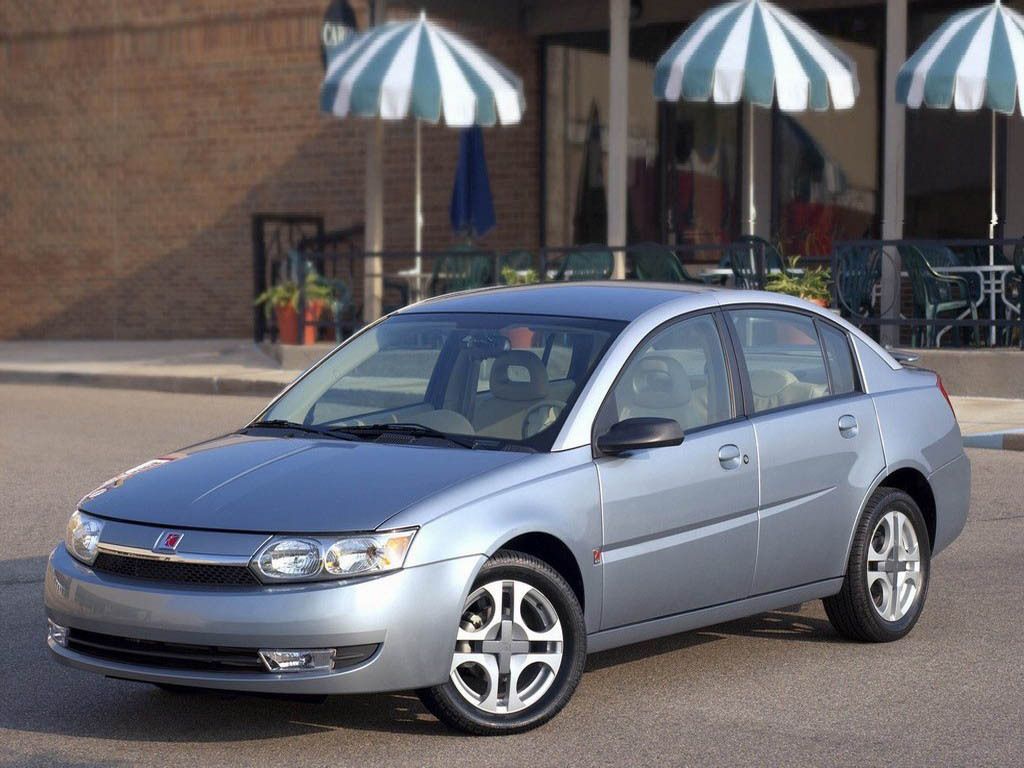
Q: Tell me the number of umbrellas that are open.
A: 3